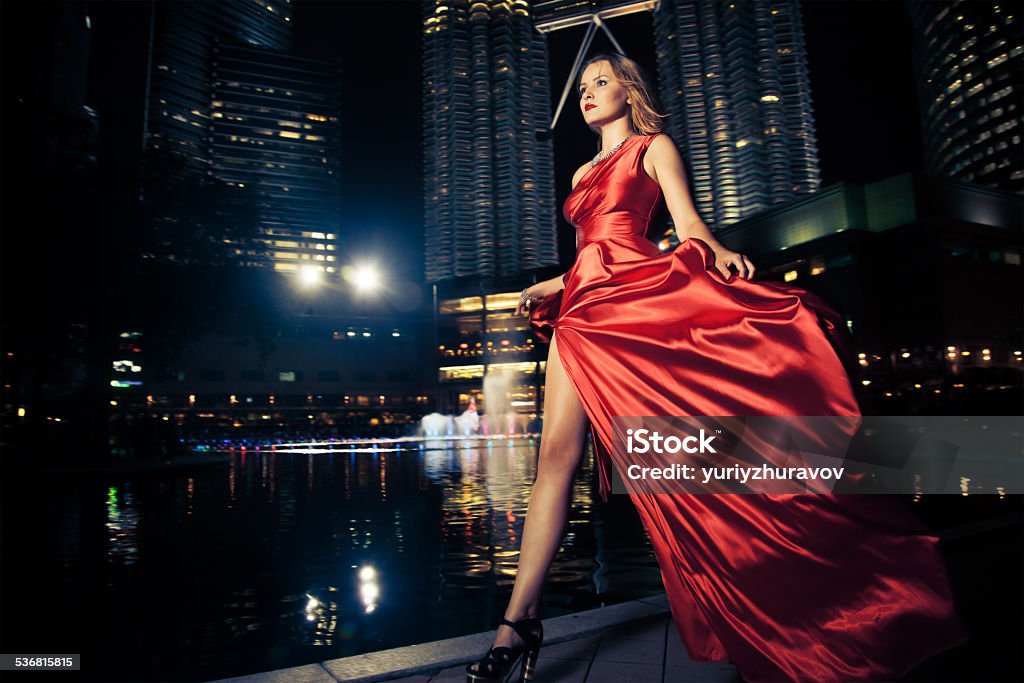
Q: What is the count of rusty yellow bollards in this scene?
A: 0